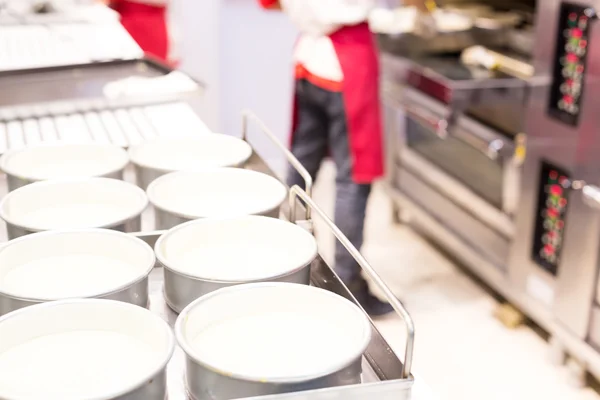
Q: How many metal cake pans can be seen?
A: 8